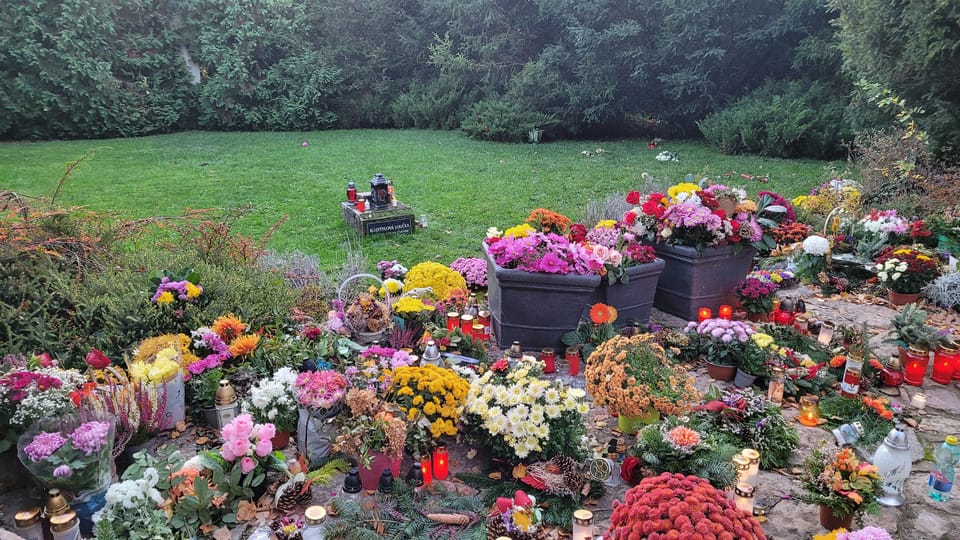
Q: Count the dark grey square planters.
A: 3